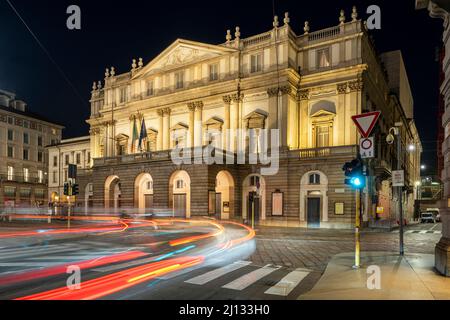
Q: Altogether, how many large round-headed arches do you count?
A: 7